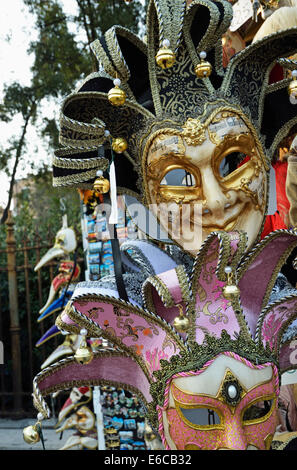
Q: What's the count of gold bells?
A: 10